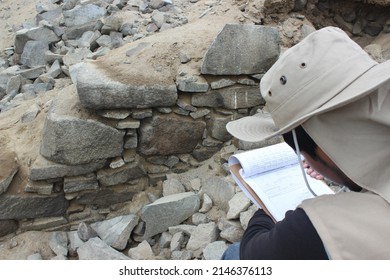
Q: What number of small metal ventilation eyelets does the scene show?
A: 2